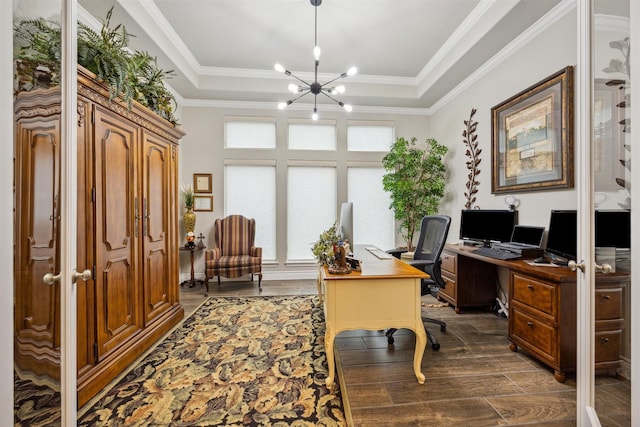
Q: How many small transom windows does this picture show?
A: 3